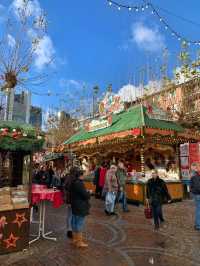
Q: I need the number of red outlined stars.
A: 2